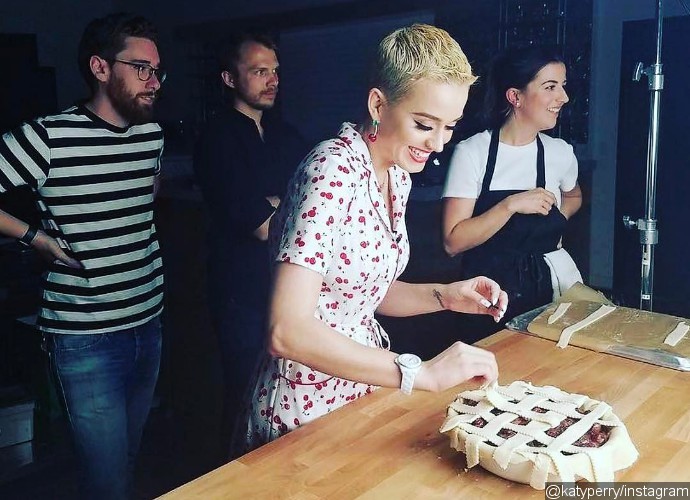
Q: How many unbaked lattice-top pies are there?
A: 1